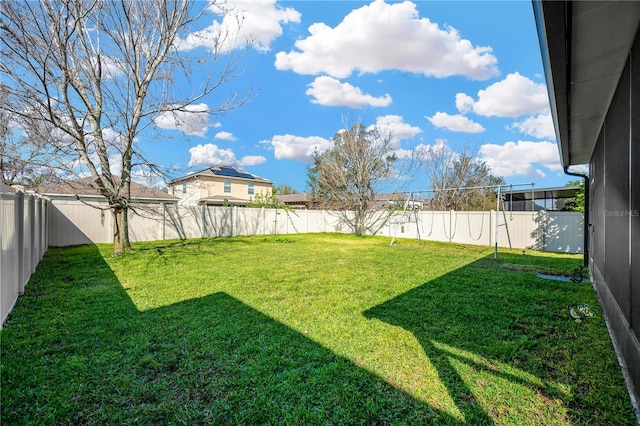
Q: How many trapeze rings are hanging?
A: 2